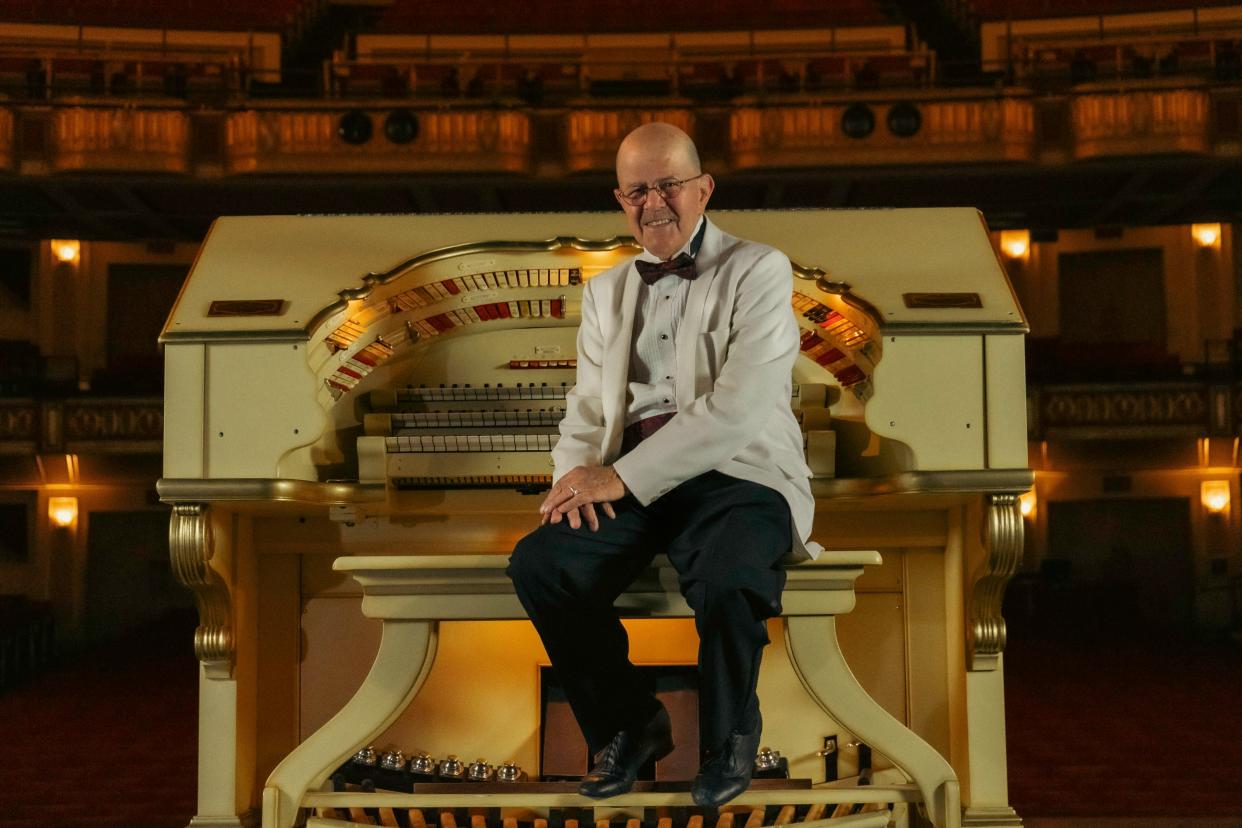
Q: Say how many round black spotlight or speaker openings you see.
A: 4